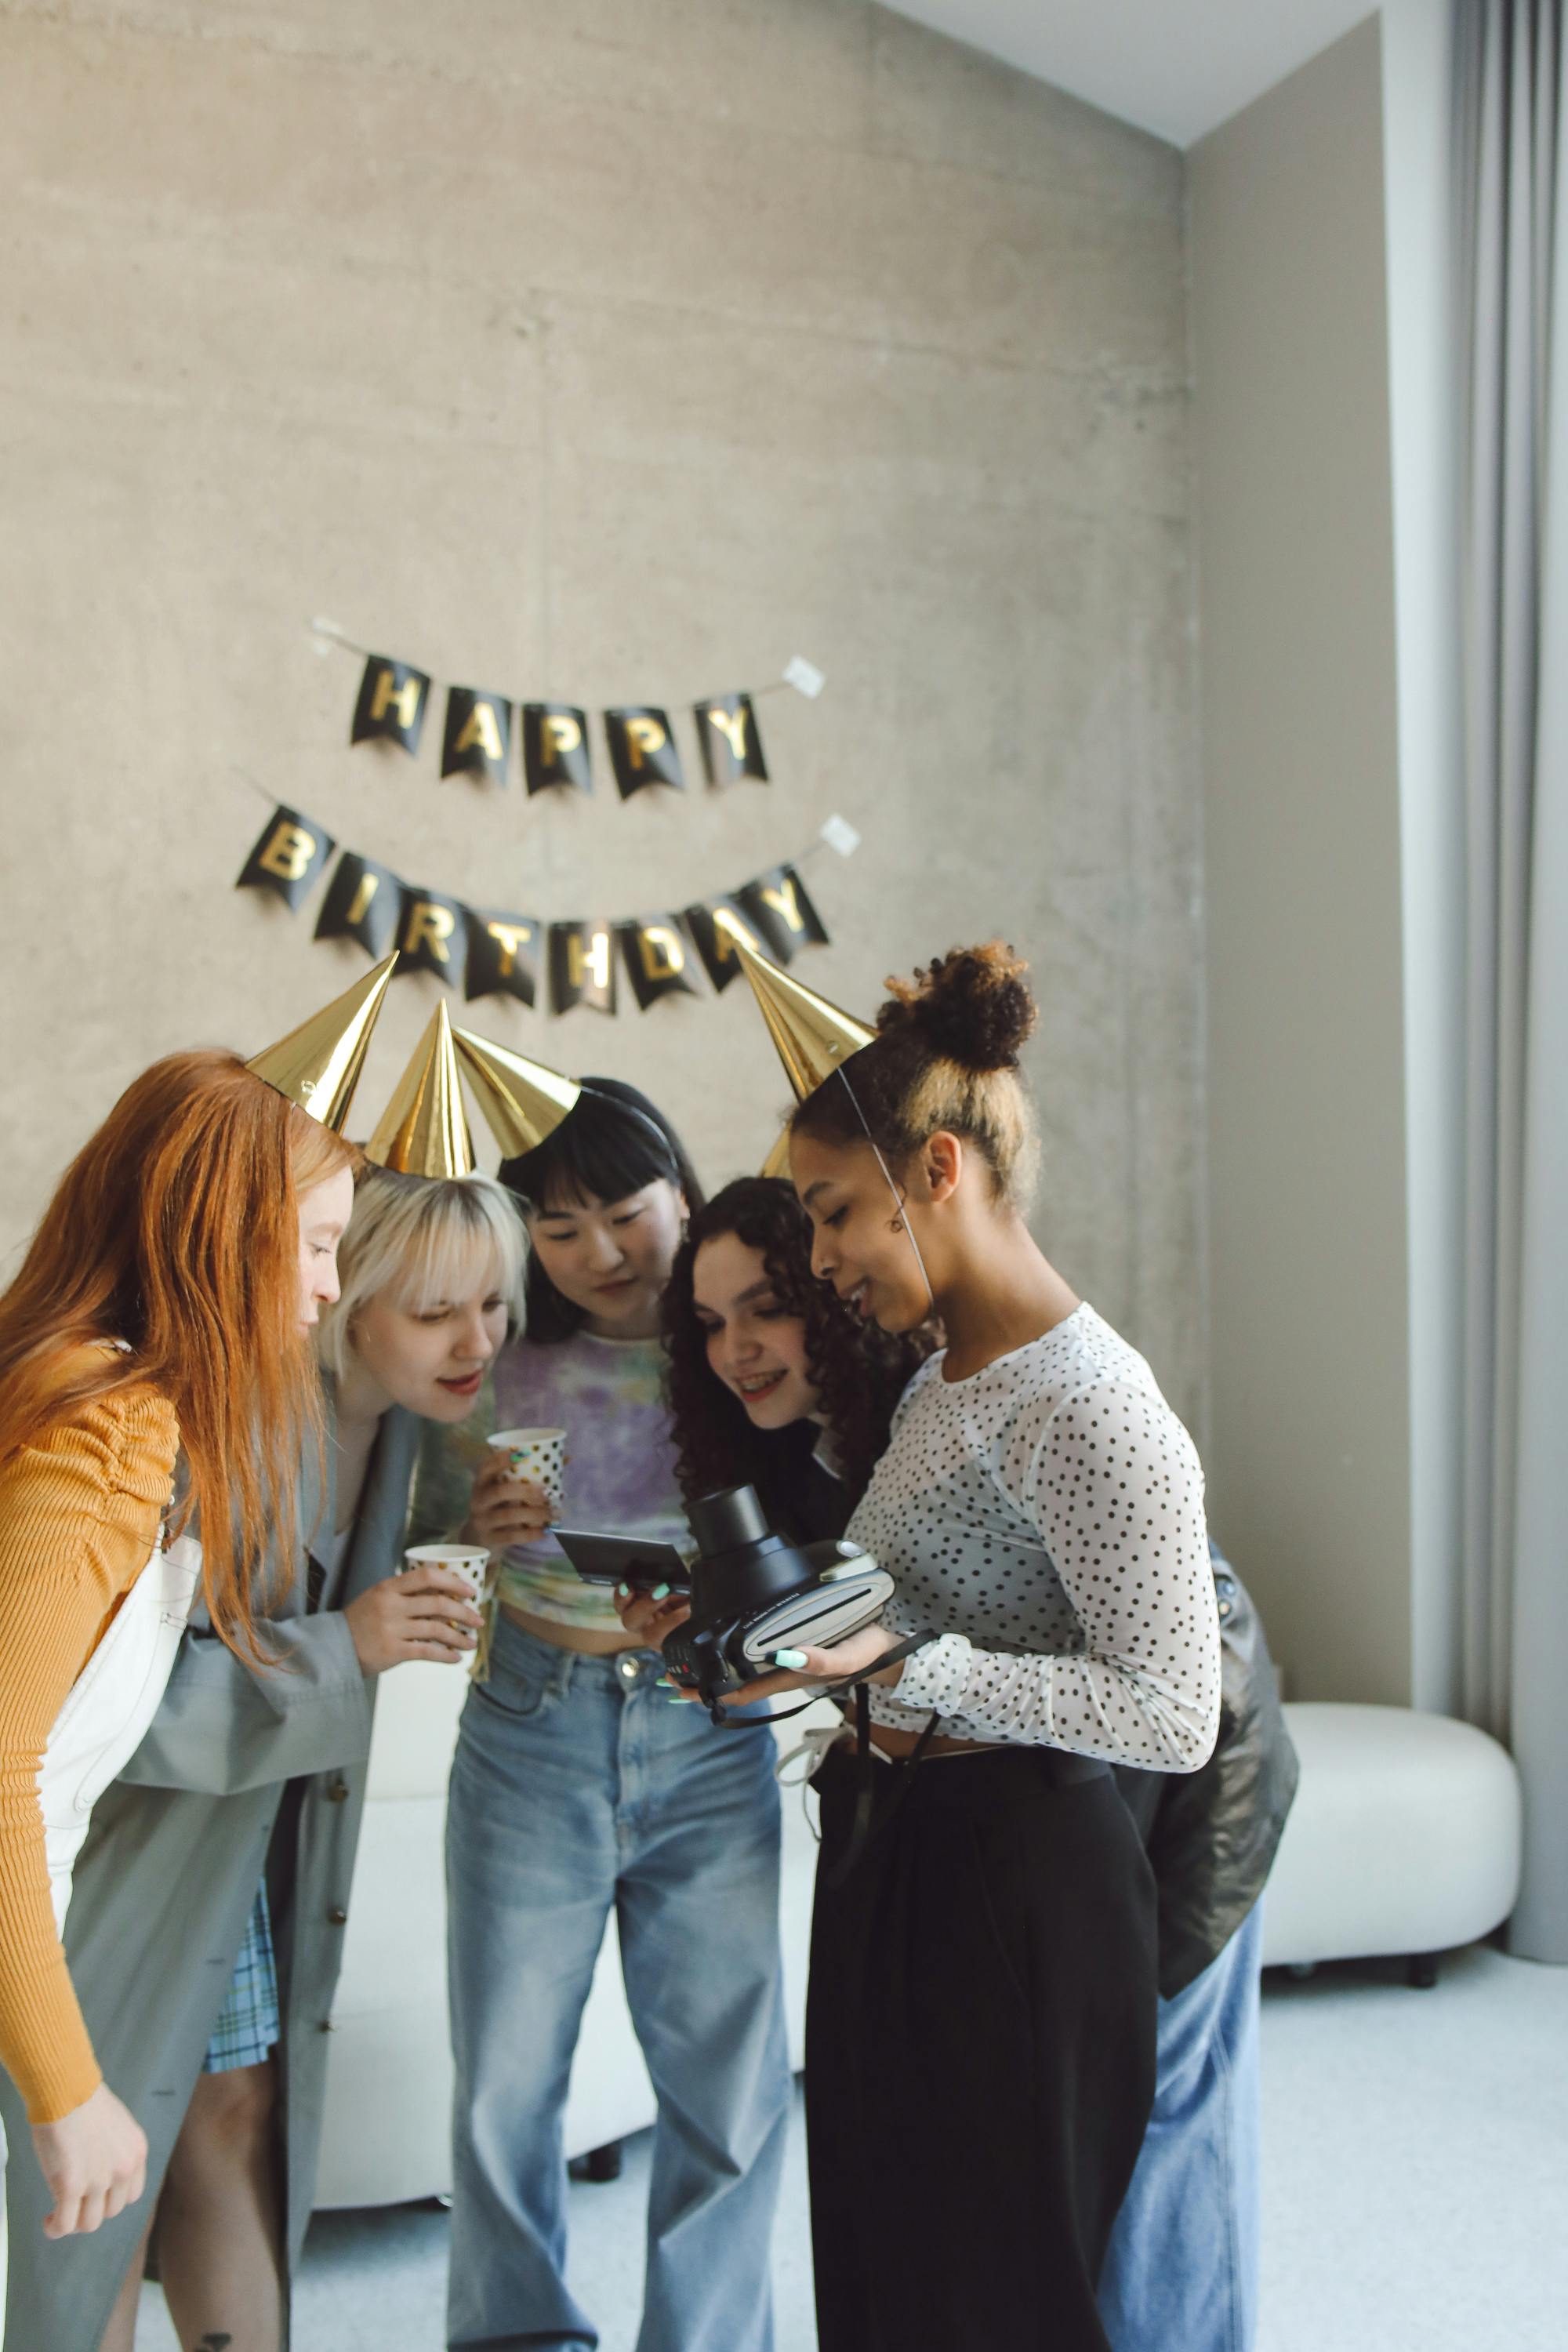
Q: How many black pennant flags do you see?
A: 13